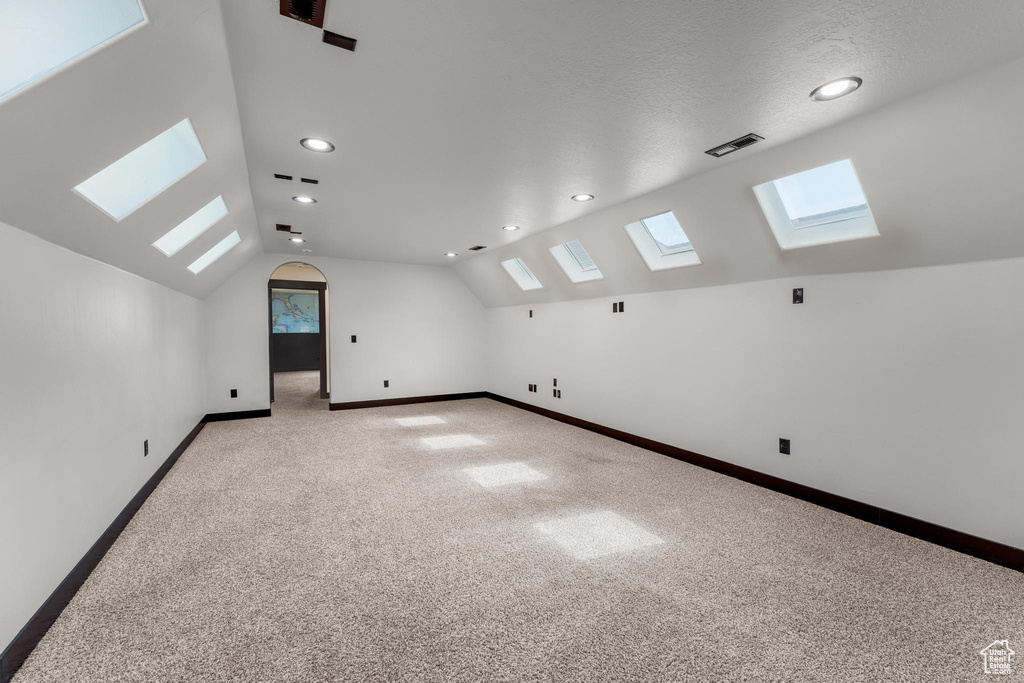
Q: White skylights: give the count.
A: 8